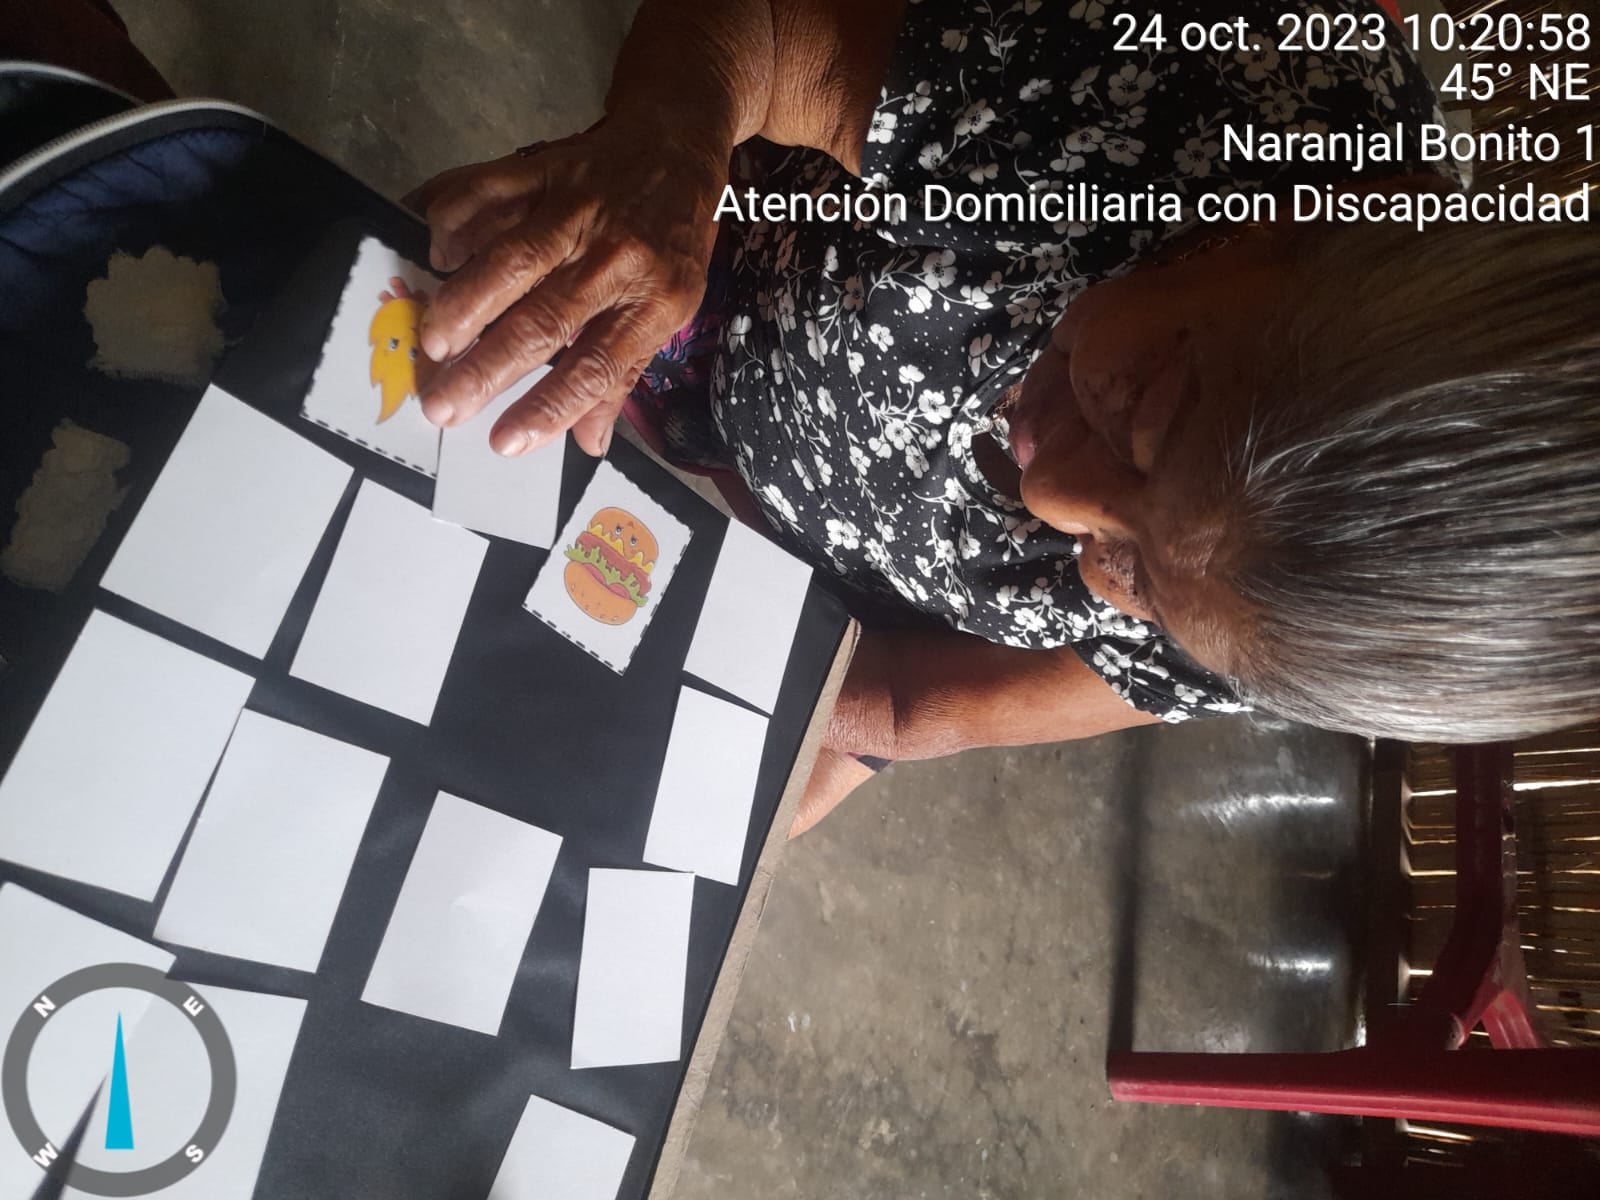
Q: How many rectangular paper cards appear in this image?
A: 14